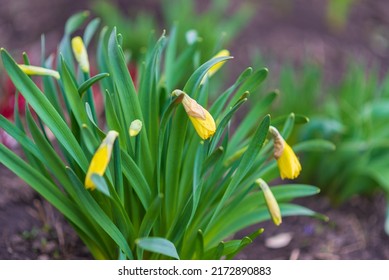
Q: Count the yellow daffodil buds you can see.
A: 8